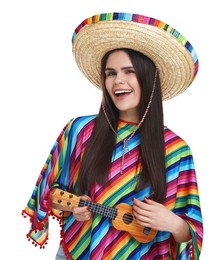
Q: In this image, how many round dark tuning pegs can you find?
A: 4